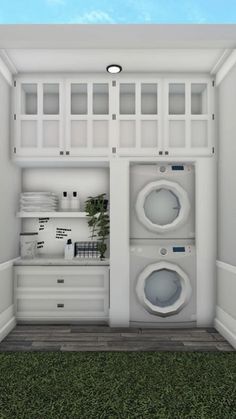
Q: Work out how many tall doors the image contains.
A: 4